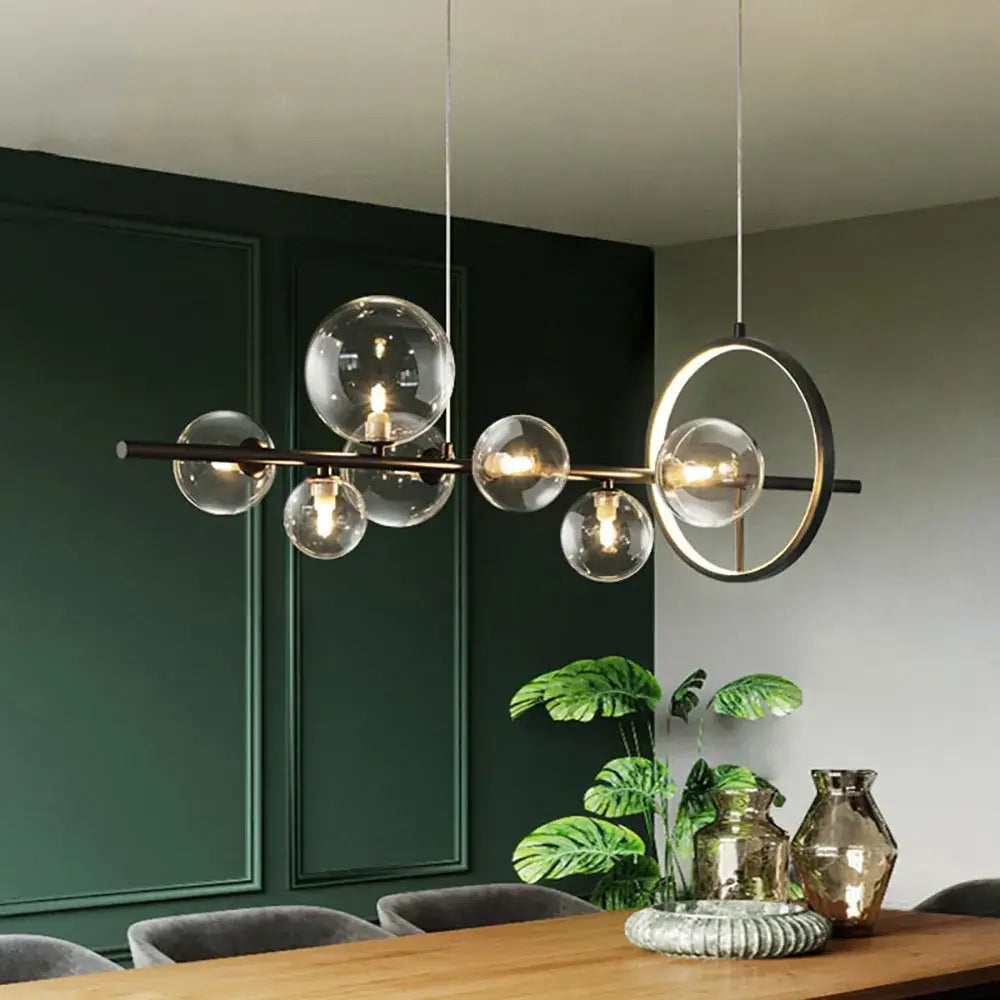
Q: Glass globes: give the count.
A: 7